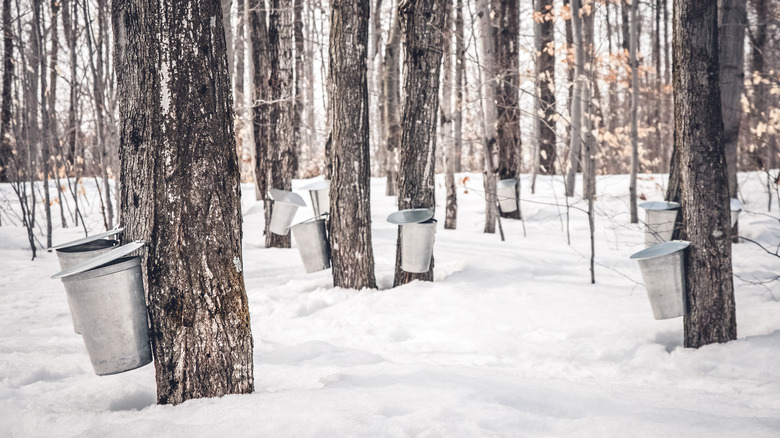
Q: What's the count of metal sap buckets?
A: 10